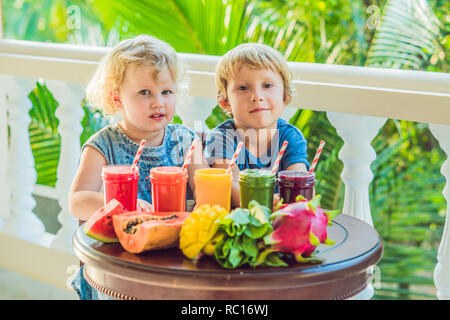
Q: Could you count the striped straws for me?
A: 5